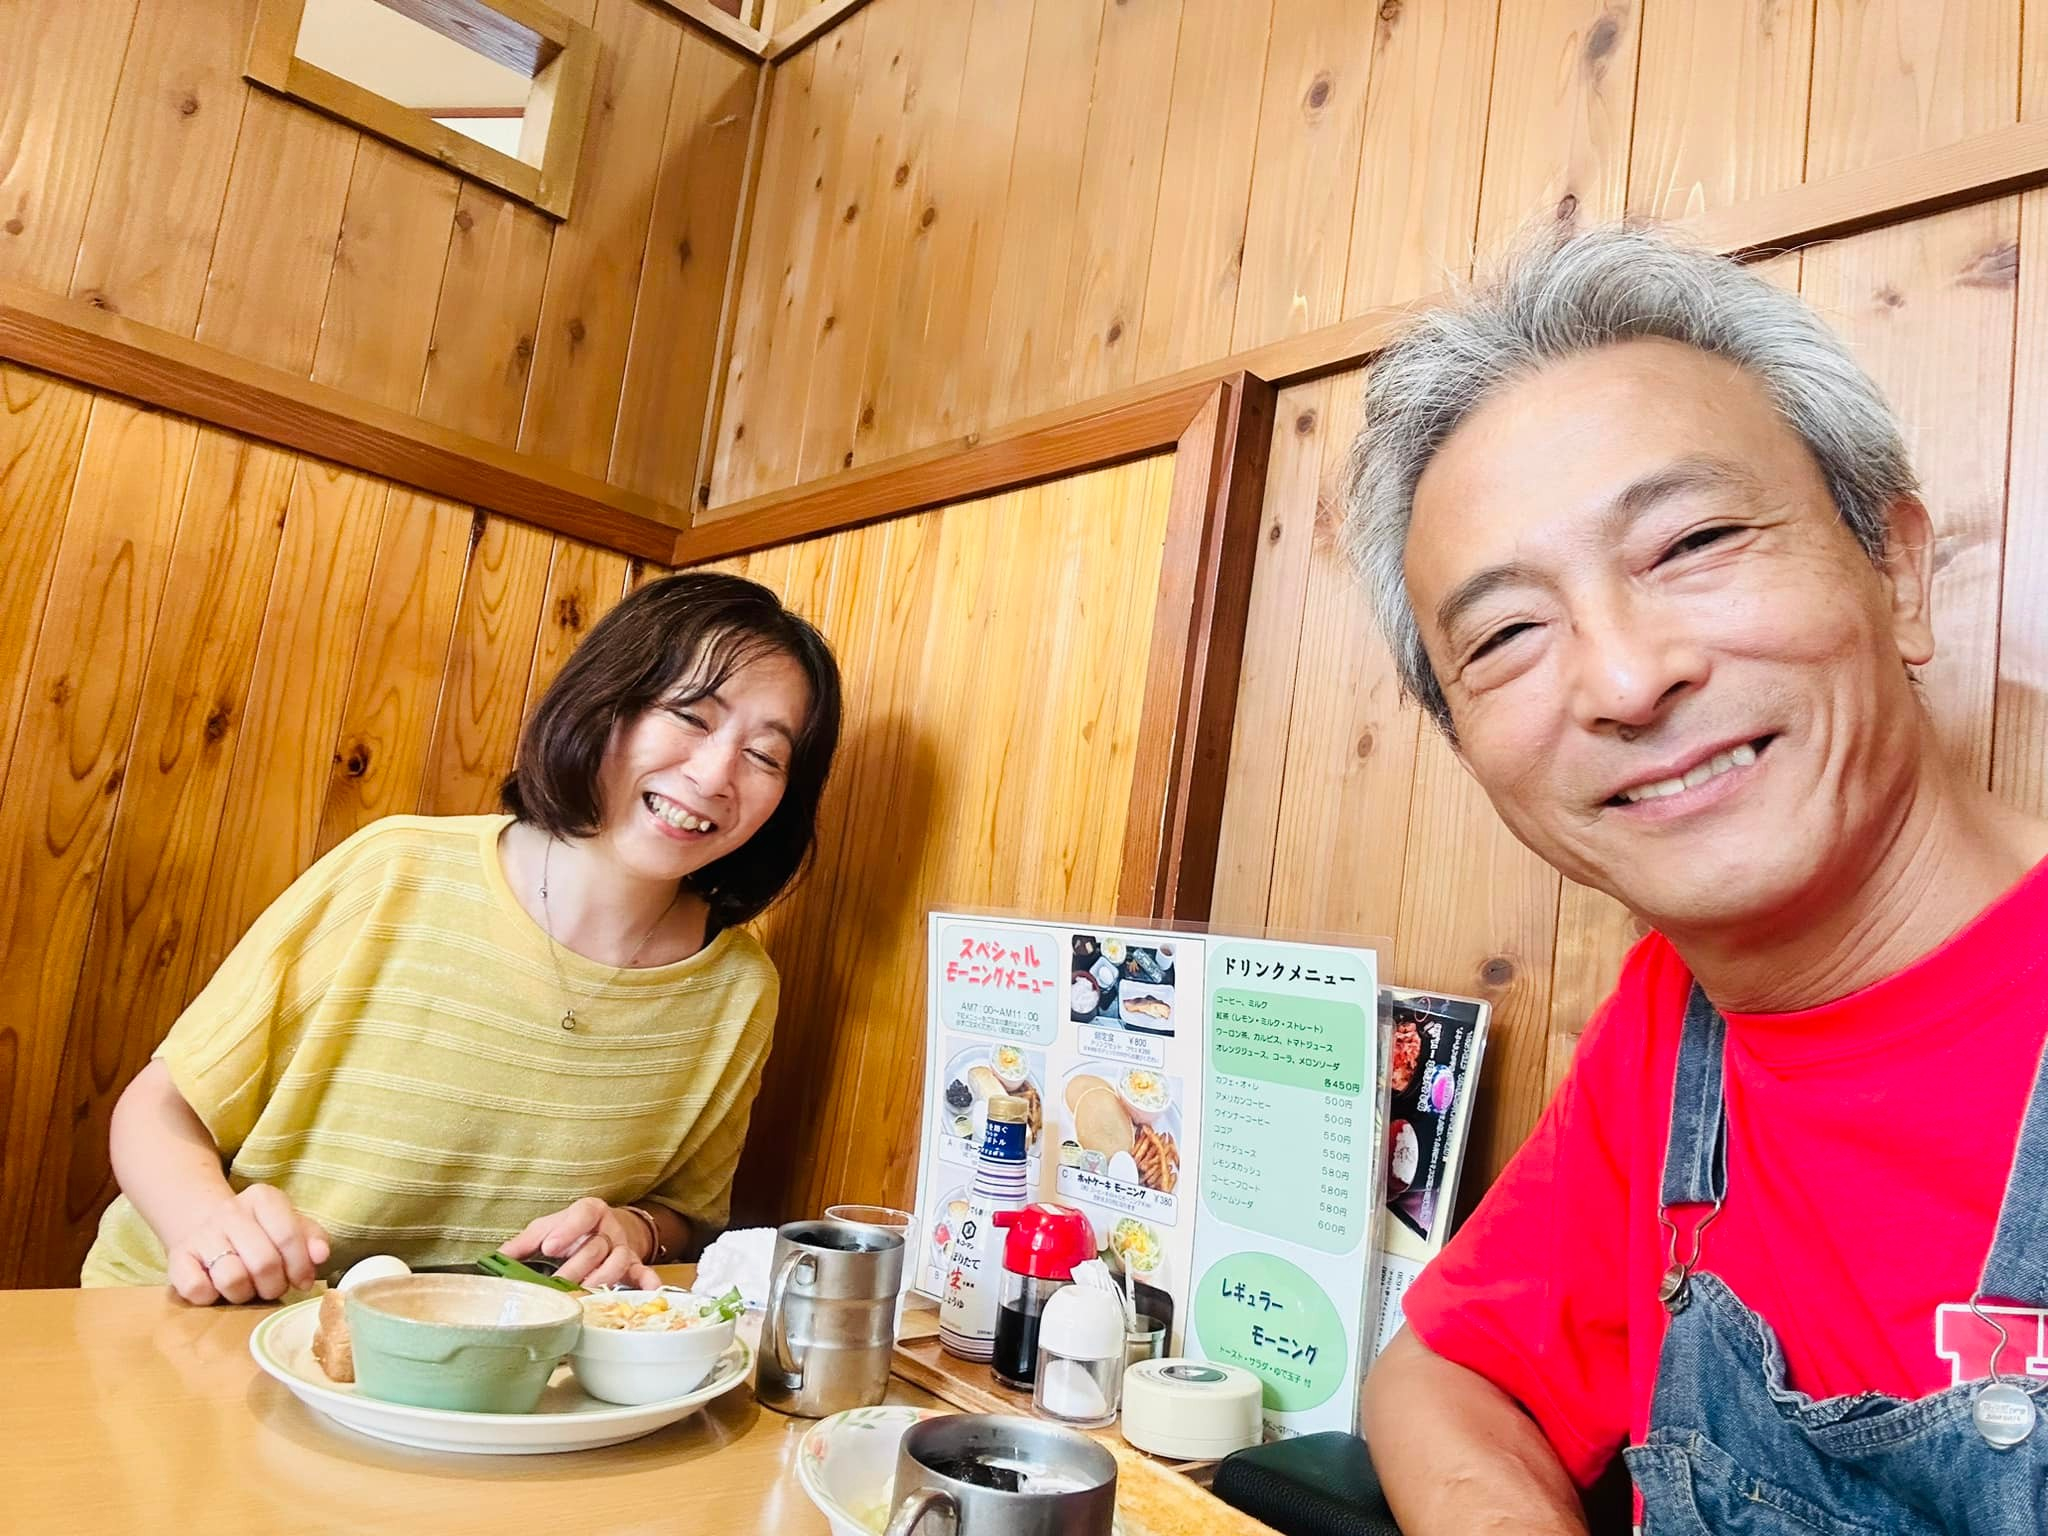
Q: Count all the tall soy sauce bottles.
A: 1